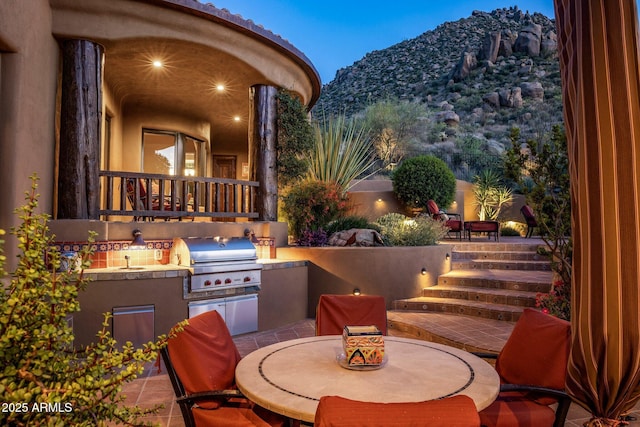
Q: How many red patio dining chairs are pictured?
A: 4